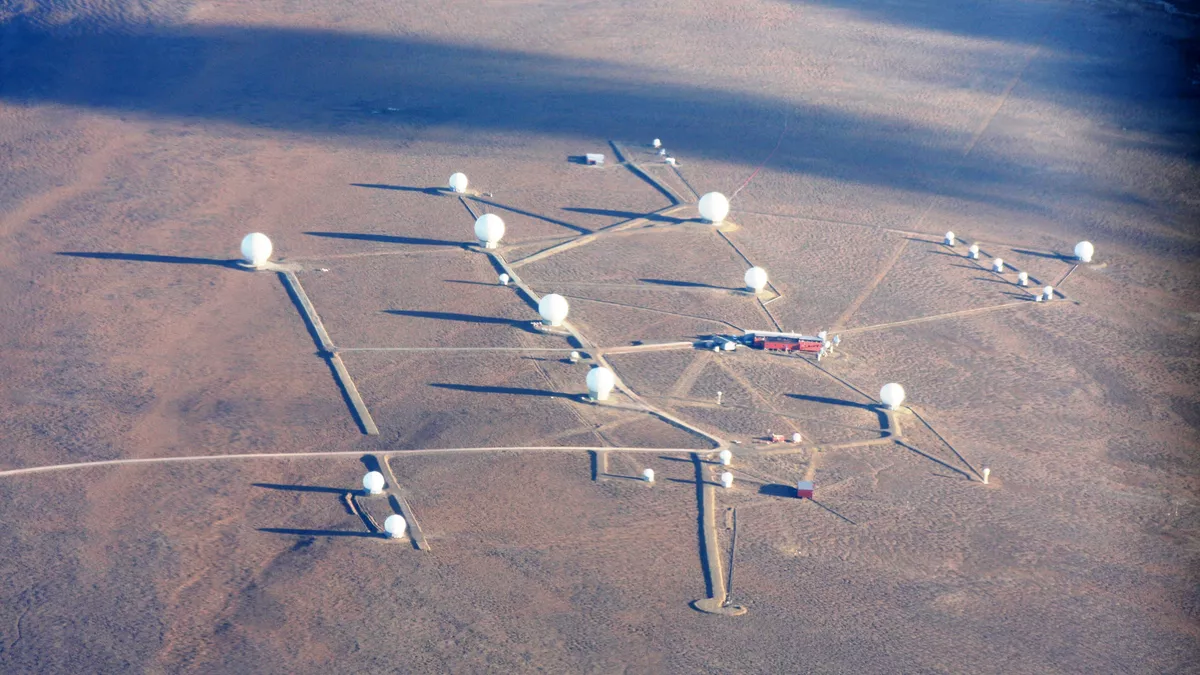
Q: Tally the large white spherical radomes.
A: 11